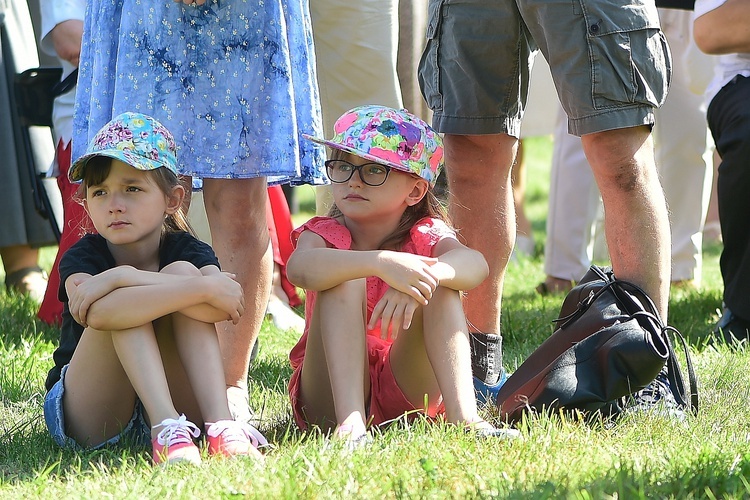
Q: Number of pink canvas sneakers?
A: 2